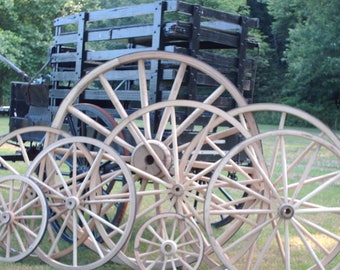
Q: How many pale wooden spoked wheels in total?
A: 8